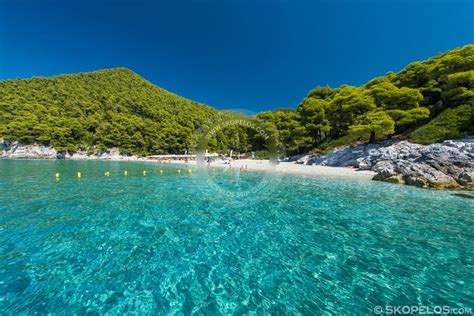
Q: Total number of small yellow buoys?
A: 8